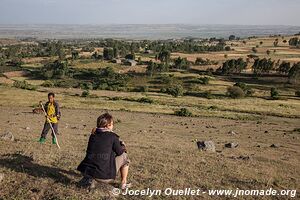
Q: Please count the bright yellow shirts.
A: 1